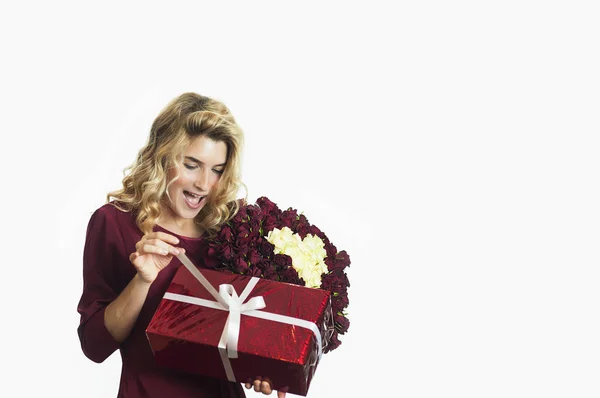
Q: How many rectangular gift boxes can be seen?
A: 1